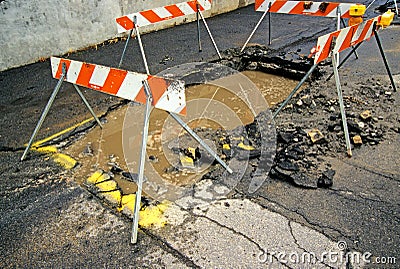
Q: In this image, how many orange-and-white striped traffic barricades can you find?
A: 4